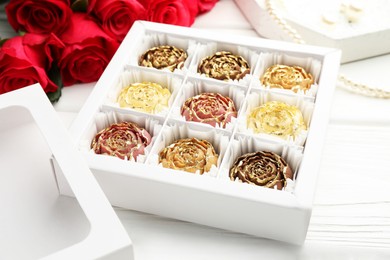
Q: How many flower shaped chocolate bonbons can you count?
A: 9